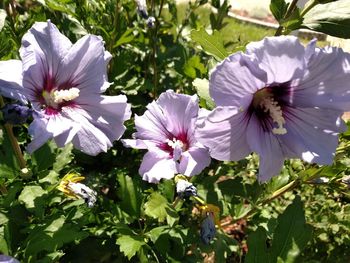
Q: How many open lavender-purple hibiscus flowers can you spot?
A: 3